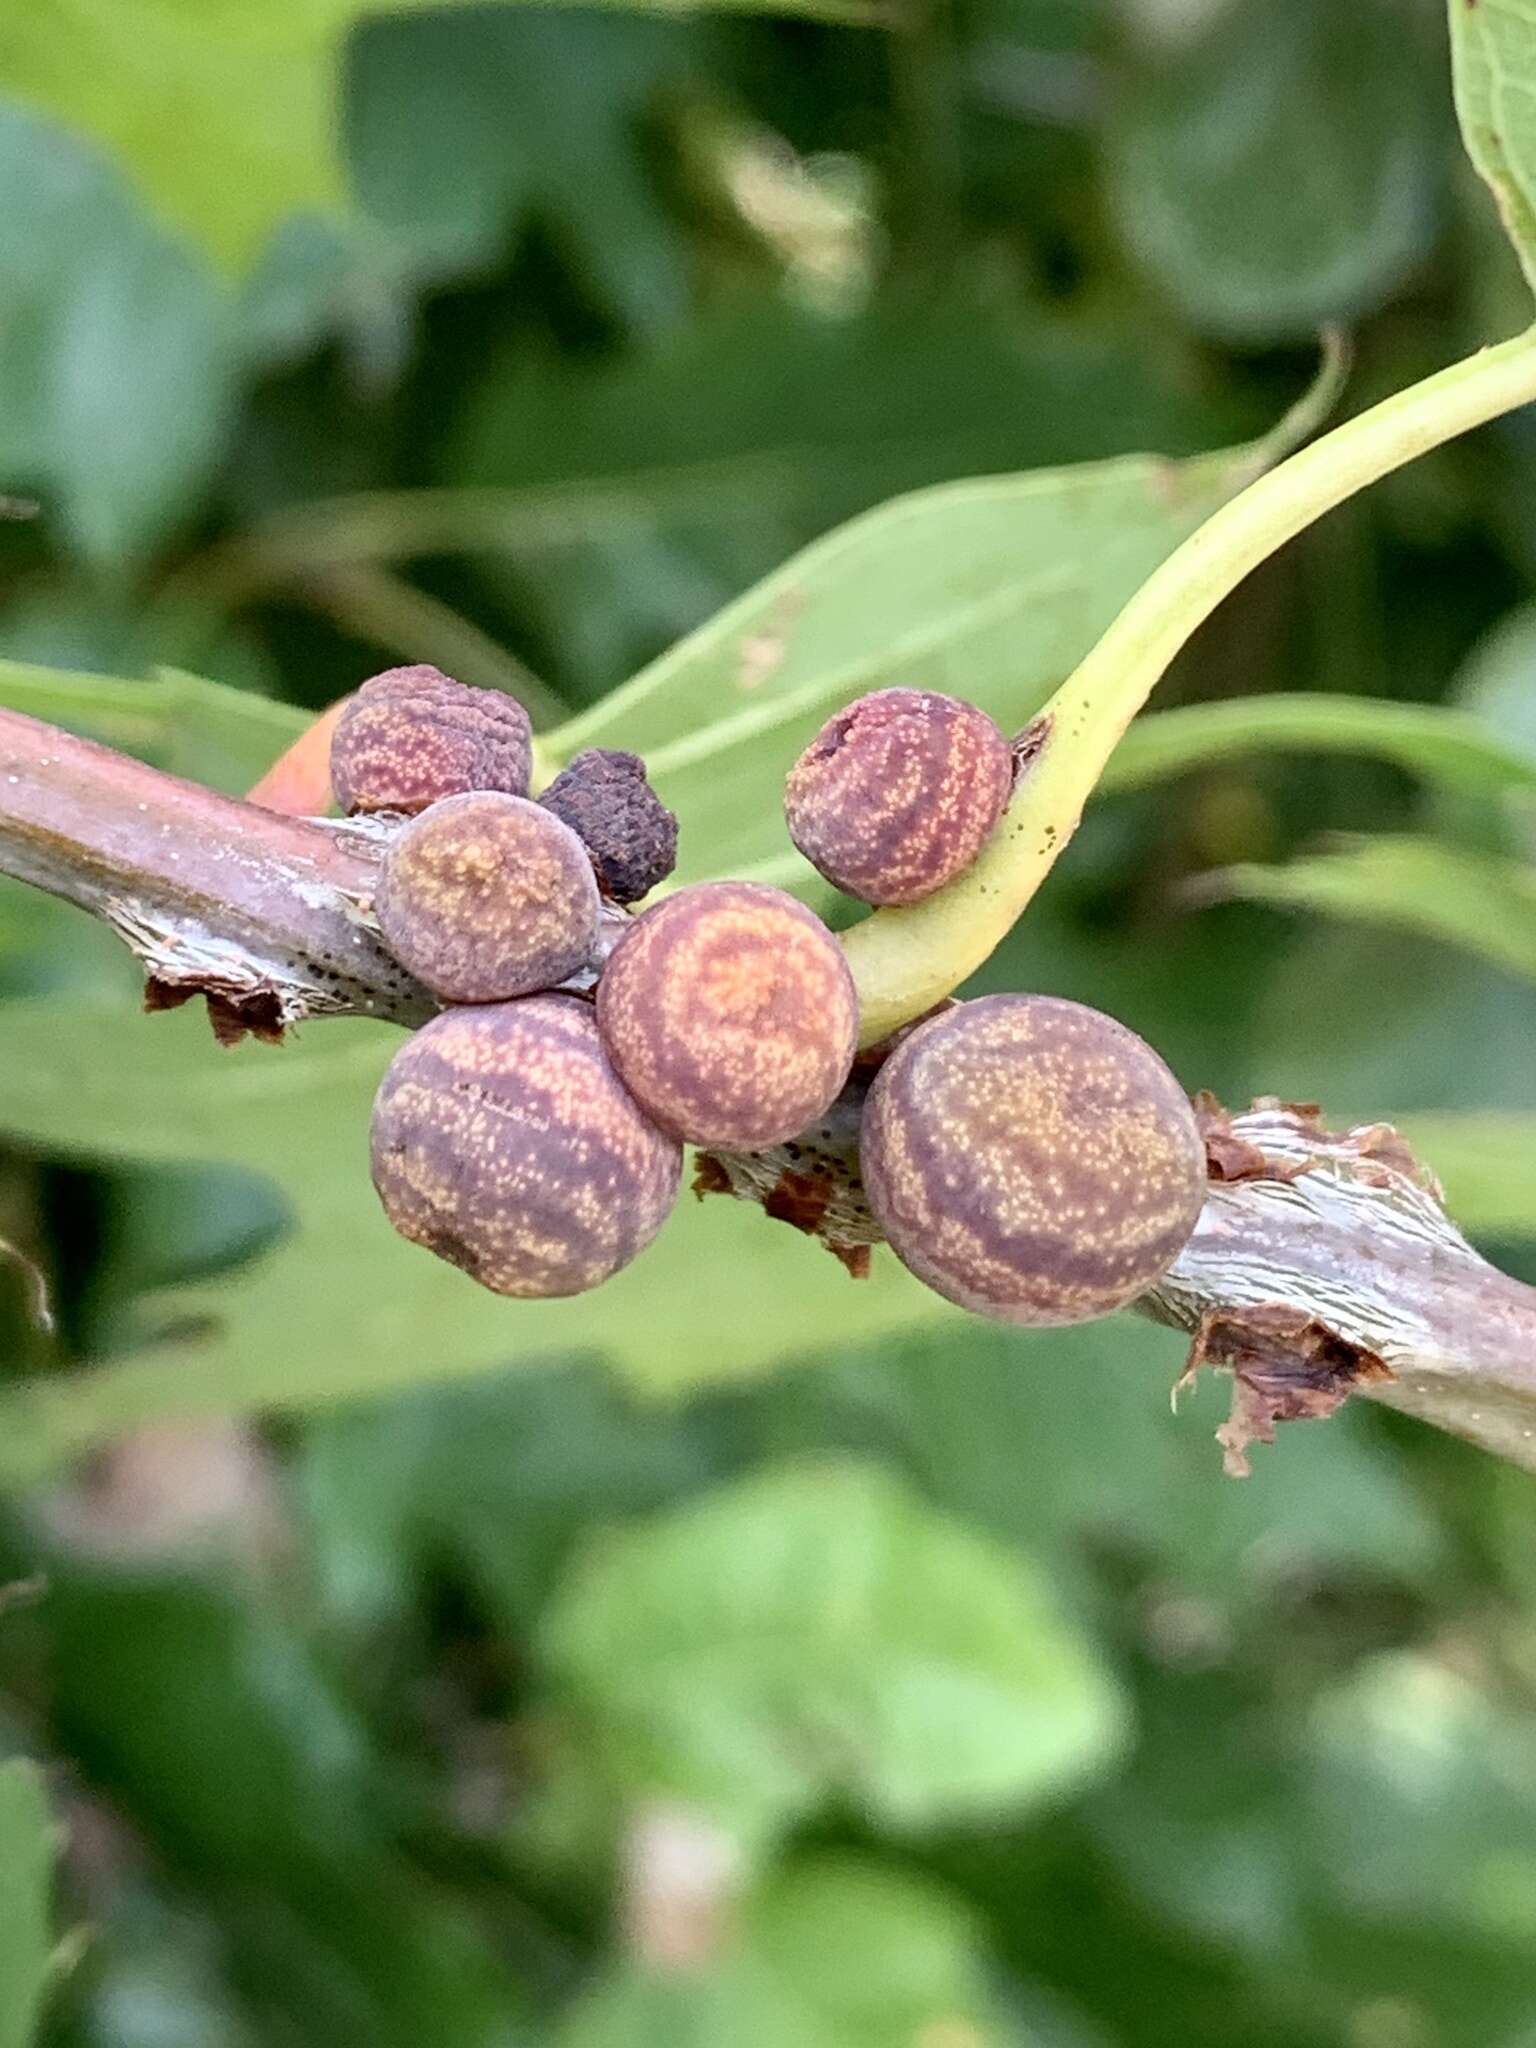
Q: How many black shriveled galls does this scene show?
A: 1